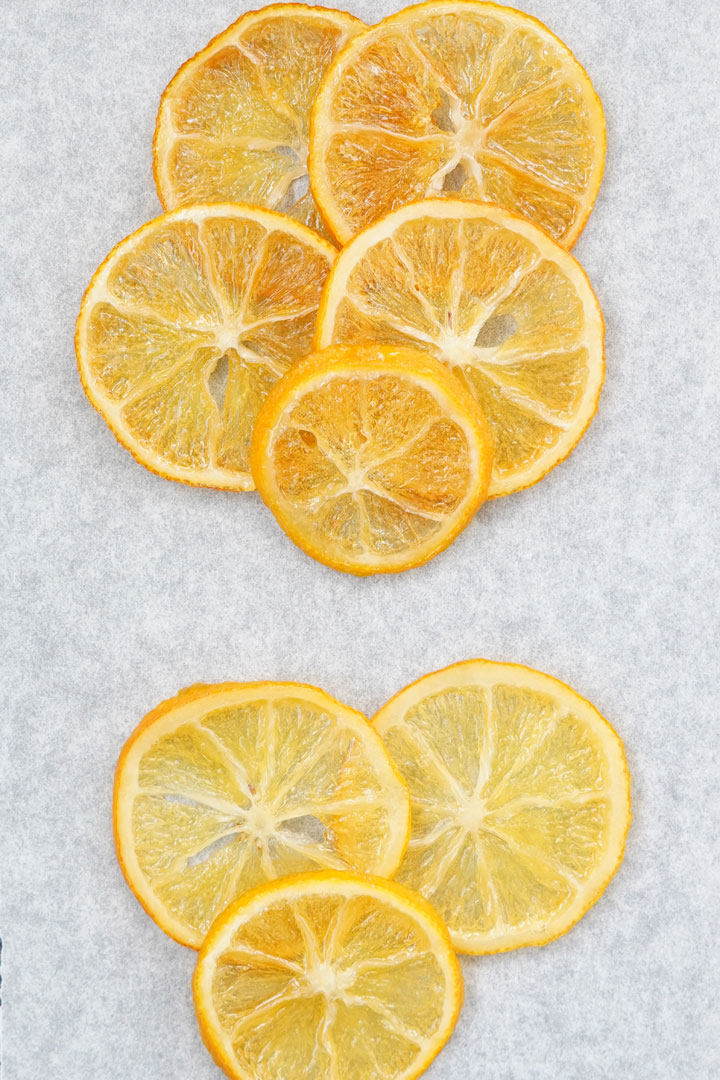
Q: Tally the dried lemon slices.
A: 8